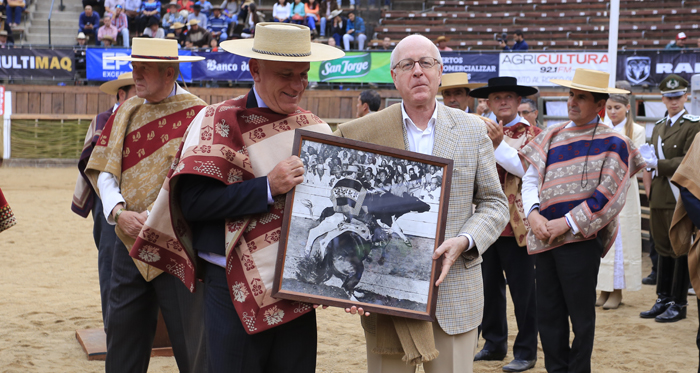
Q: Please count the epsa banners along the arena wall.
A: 1